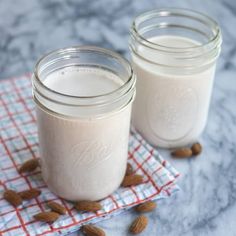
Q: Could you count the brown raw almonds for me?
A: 13